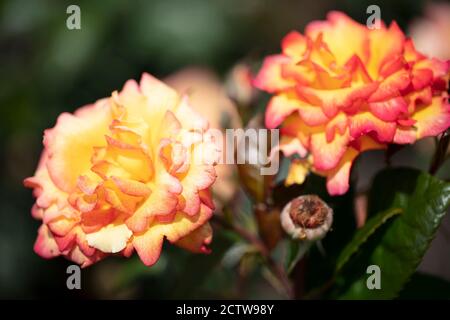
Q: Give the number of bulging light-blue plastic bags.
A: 0